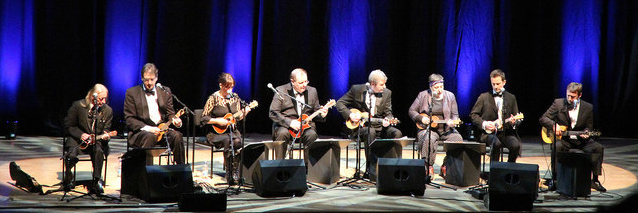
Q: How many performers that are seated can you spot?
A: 8